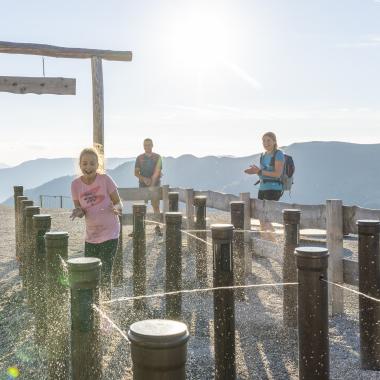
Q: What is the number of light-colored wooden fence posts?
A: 4